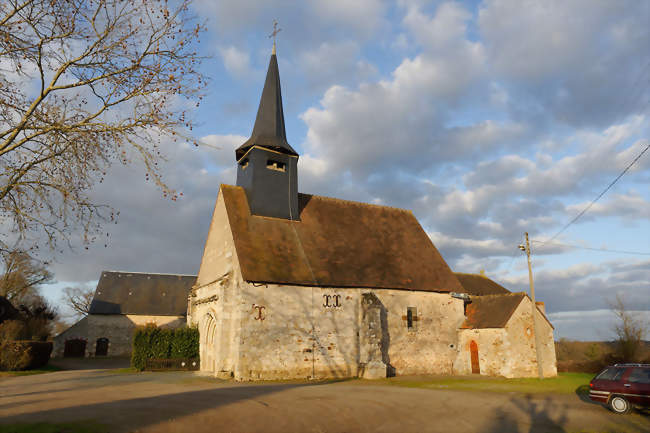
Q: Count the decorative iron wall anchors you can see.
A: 3